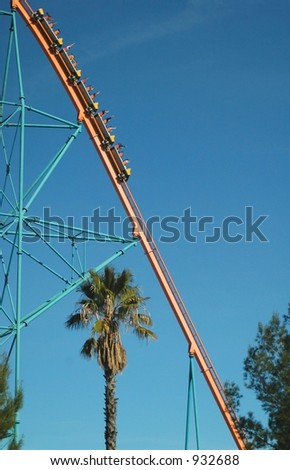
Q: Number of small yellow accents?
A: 6